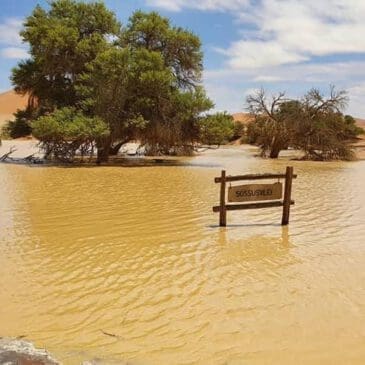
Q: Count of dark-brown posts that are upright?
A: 2